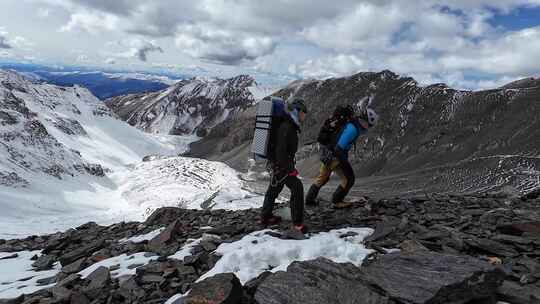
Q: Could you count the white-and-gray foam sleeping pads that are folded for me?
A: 1